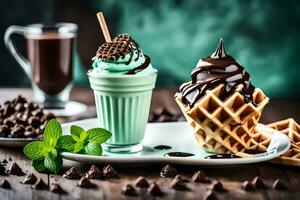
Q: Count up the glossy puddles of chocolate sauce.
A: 3